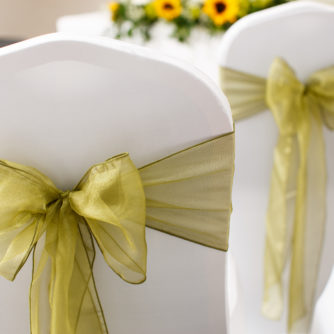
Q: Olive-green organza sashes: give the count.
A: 2